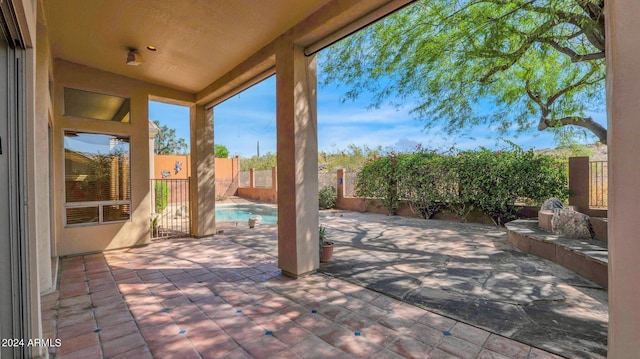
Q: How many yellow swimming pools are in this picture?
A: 0